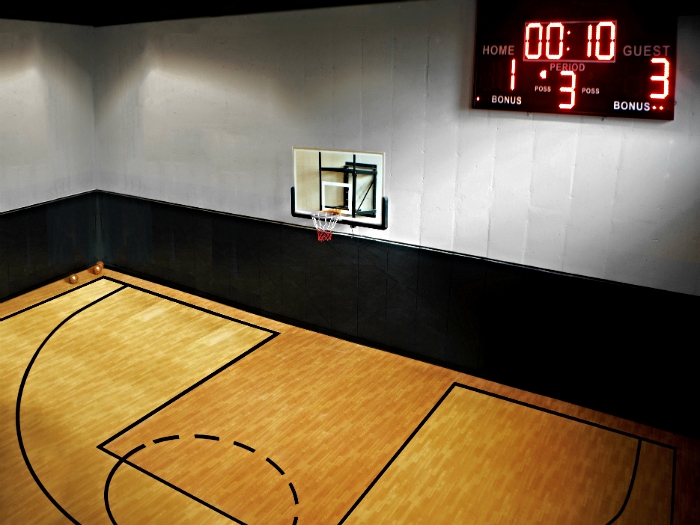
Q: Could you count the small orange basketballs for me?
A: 3